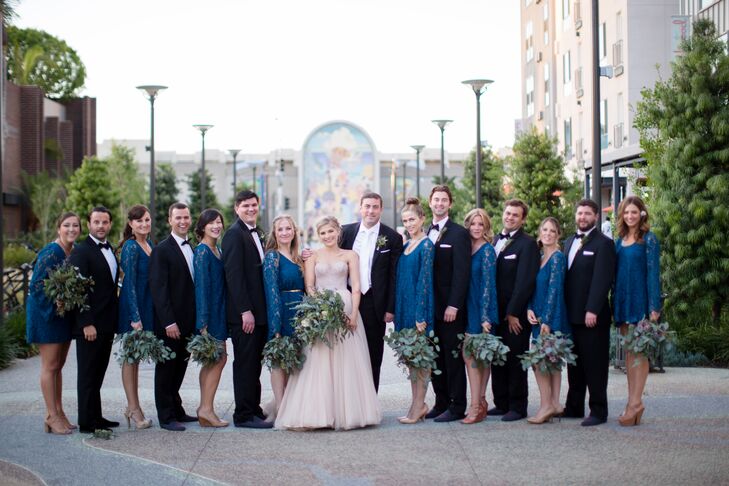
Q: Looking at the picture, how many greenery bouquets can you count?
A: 9